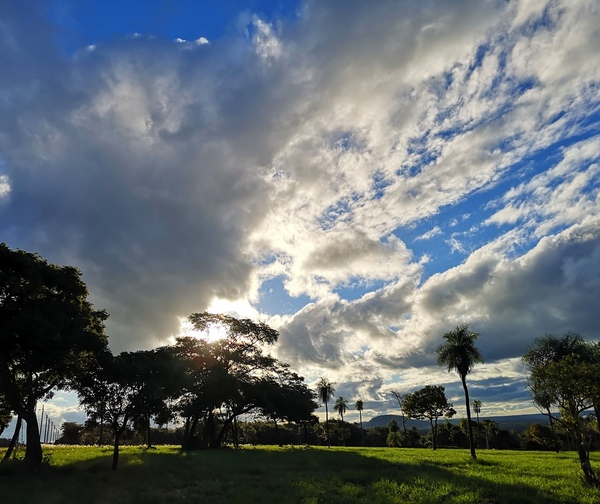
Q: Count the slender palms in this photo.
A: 5